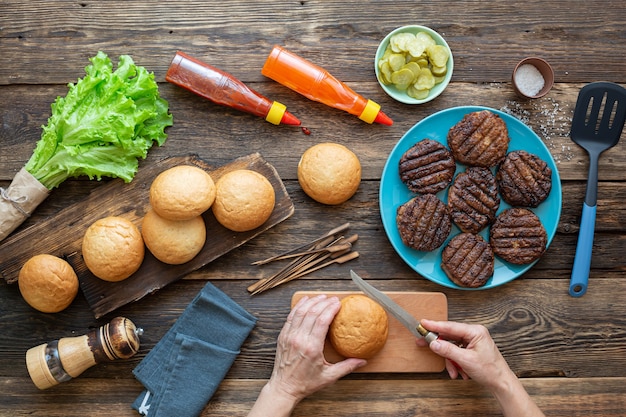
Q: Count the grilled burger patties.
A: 7